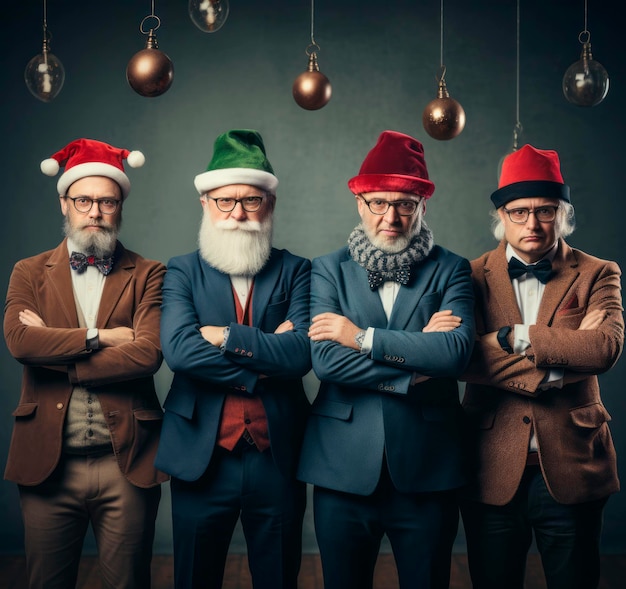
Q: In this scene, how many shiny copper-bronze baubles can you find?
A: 3